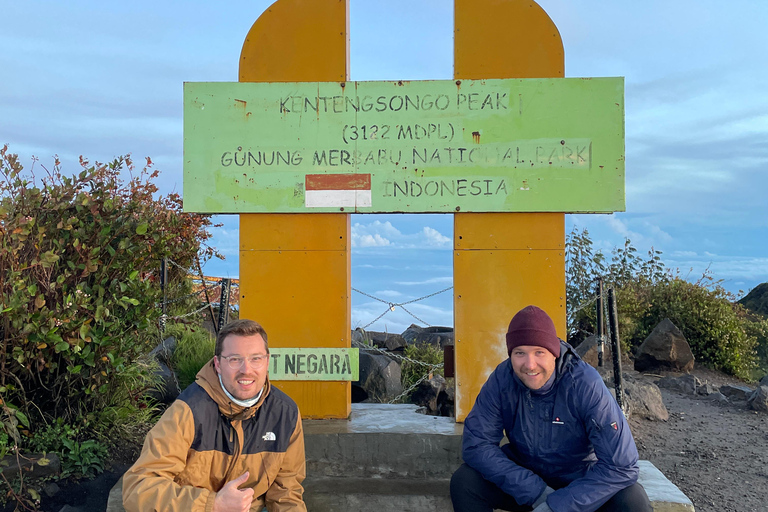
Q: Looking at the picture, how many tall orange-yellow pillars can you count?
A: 2